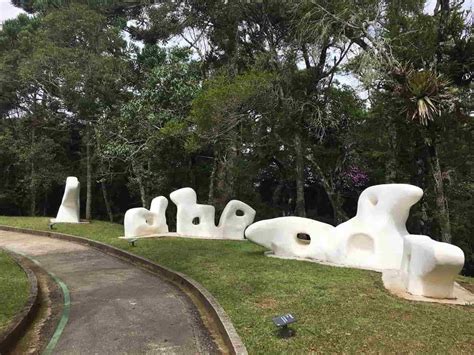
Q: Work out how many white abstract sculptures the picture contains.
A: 5